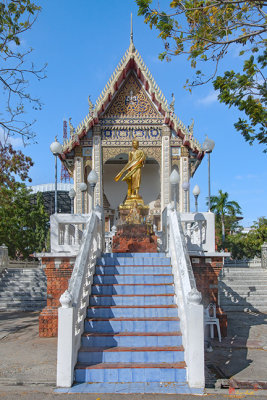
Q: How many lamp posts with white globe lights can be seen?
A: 8